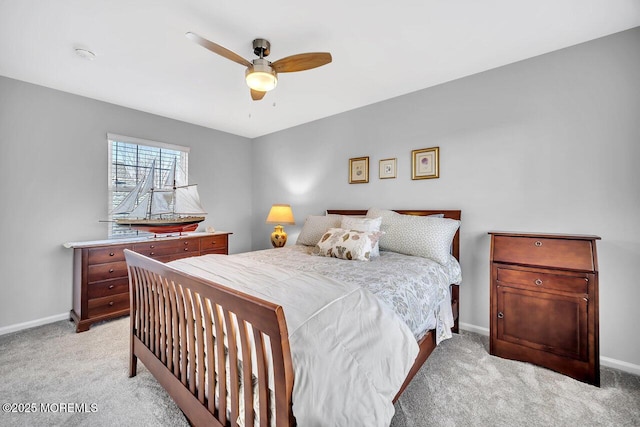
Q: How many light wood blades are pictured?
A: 3